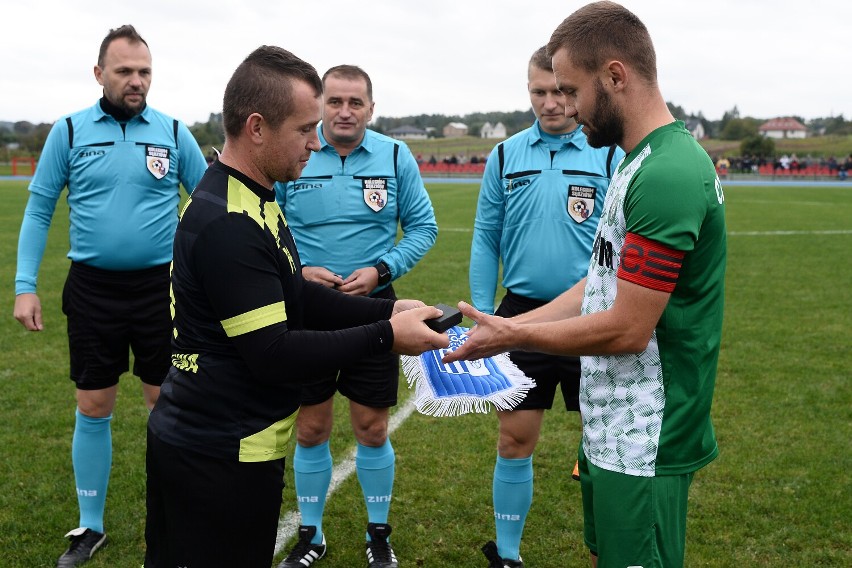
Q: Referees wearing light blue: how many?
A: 3